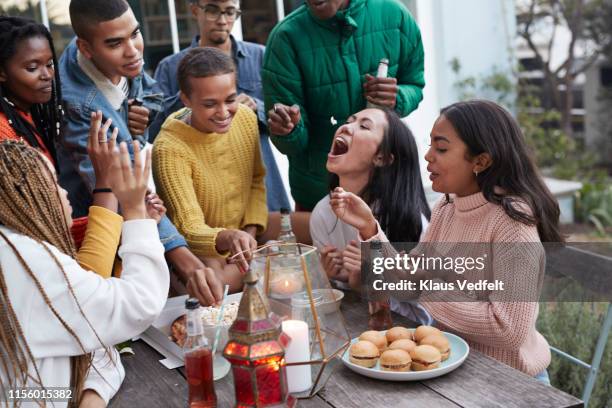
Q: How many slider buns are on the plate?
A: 8